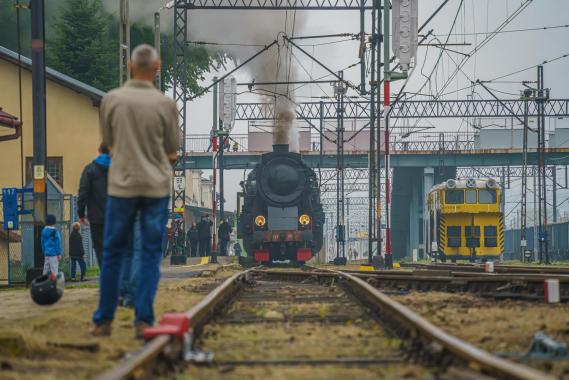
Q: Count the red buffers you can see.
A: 2